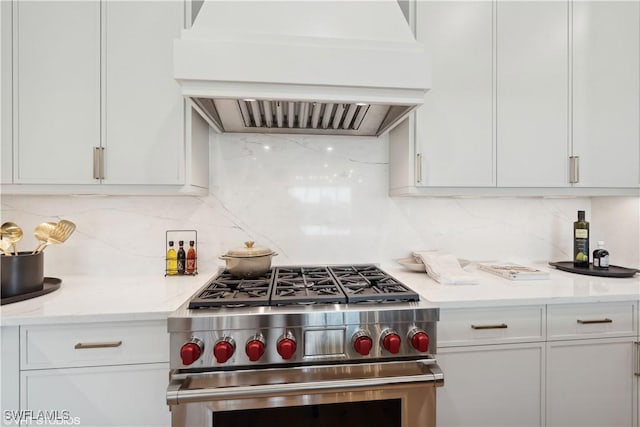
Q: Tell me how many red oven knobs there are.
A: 7